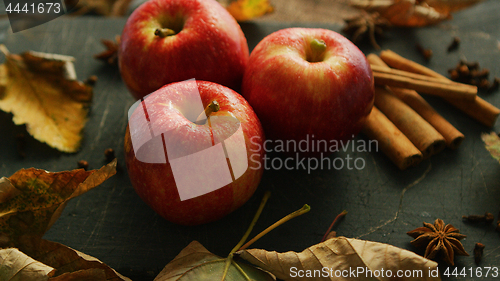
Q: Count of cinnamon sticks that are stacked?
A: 5